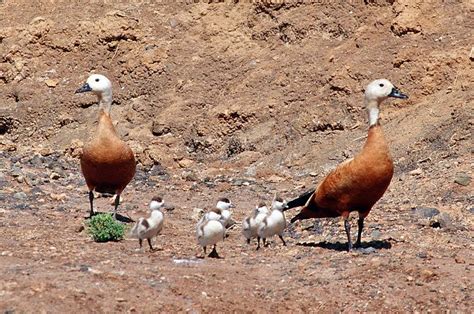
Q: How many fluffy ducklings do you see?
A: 5